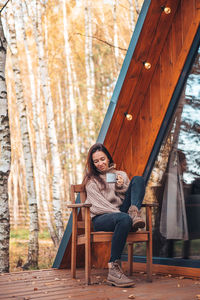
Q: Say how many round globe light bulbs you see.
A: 3